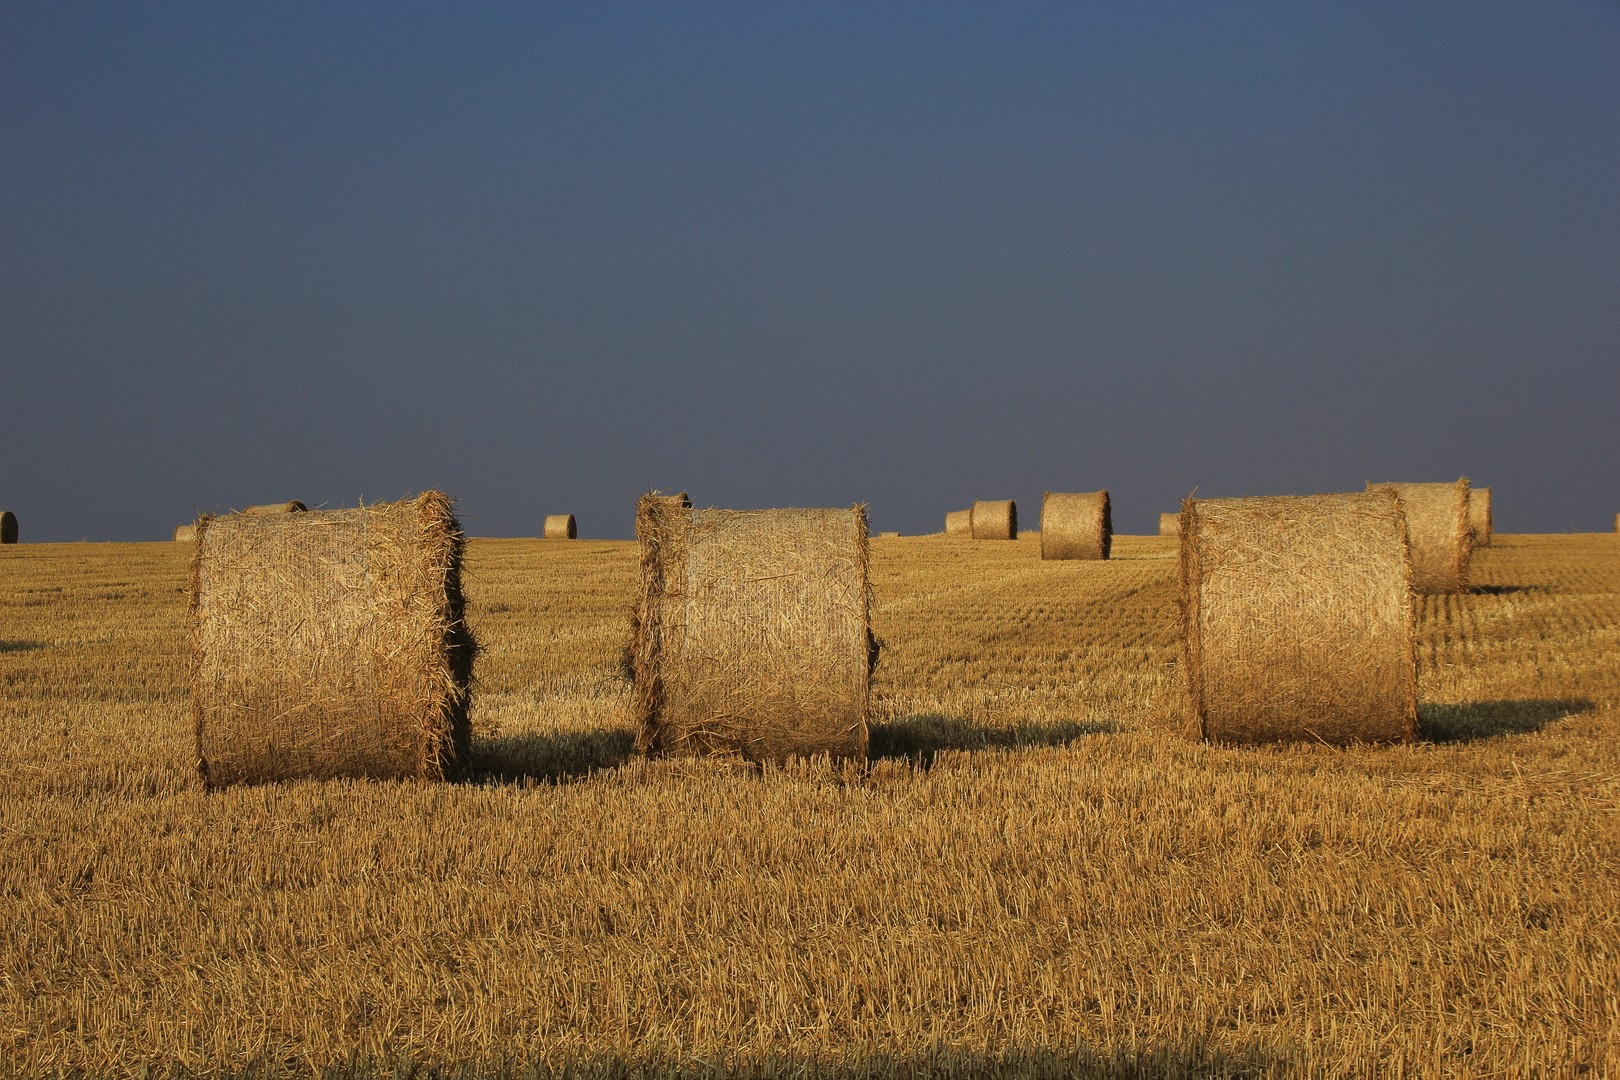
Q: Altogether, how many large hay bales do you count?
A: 3